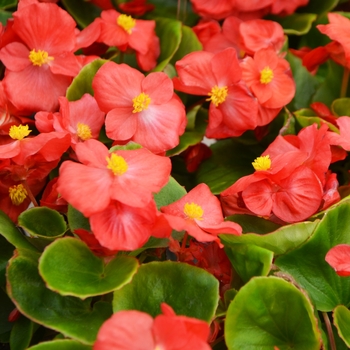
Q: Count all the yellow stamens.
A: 11